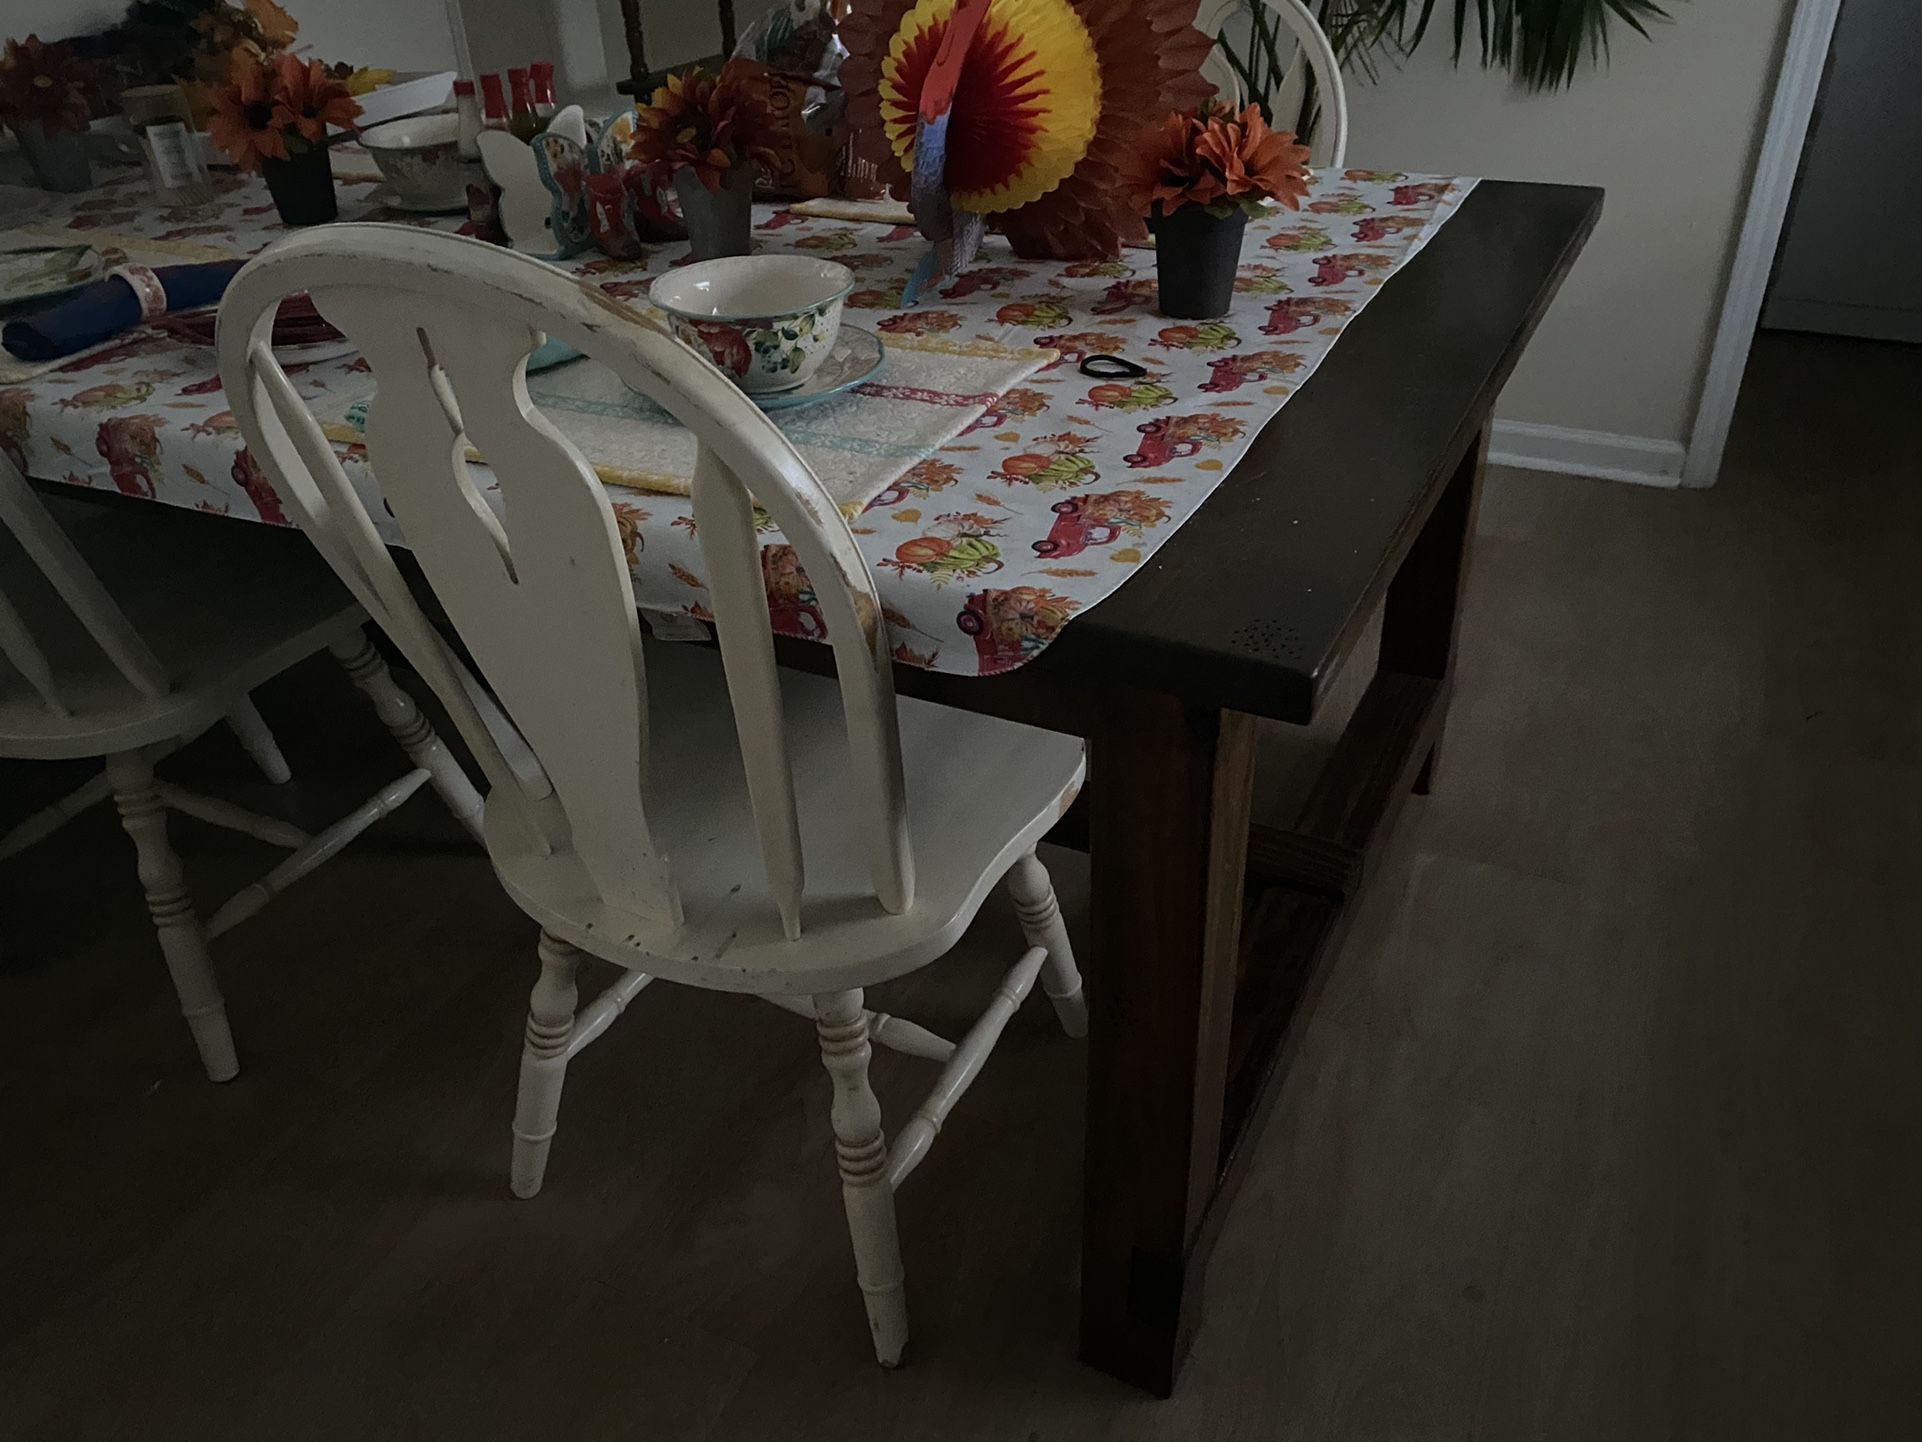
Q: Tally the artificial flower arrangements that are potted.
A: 4